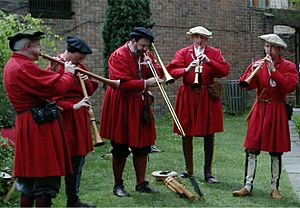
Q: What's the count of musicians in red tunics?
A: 5